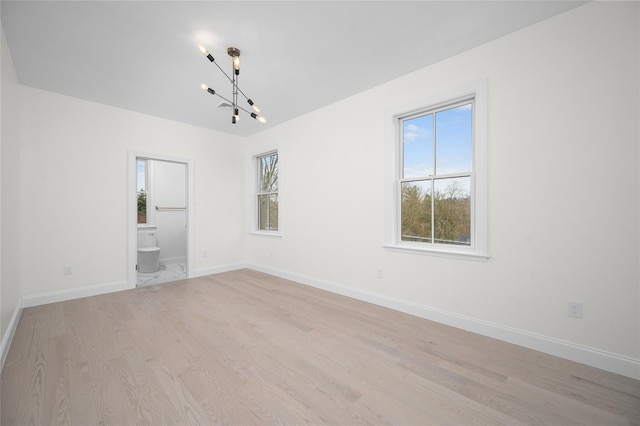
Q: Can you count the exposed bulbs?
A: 6